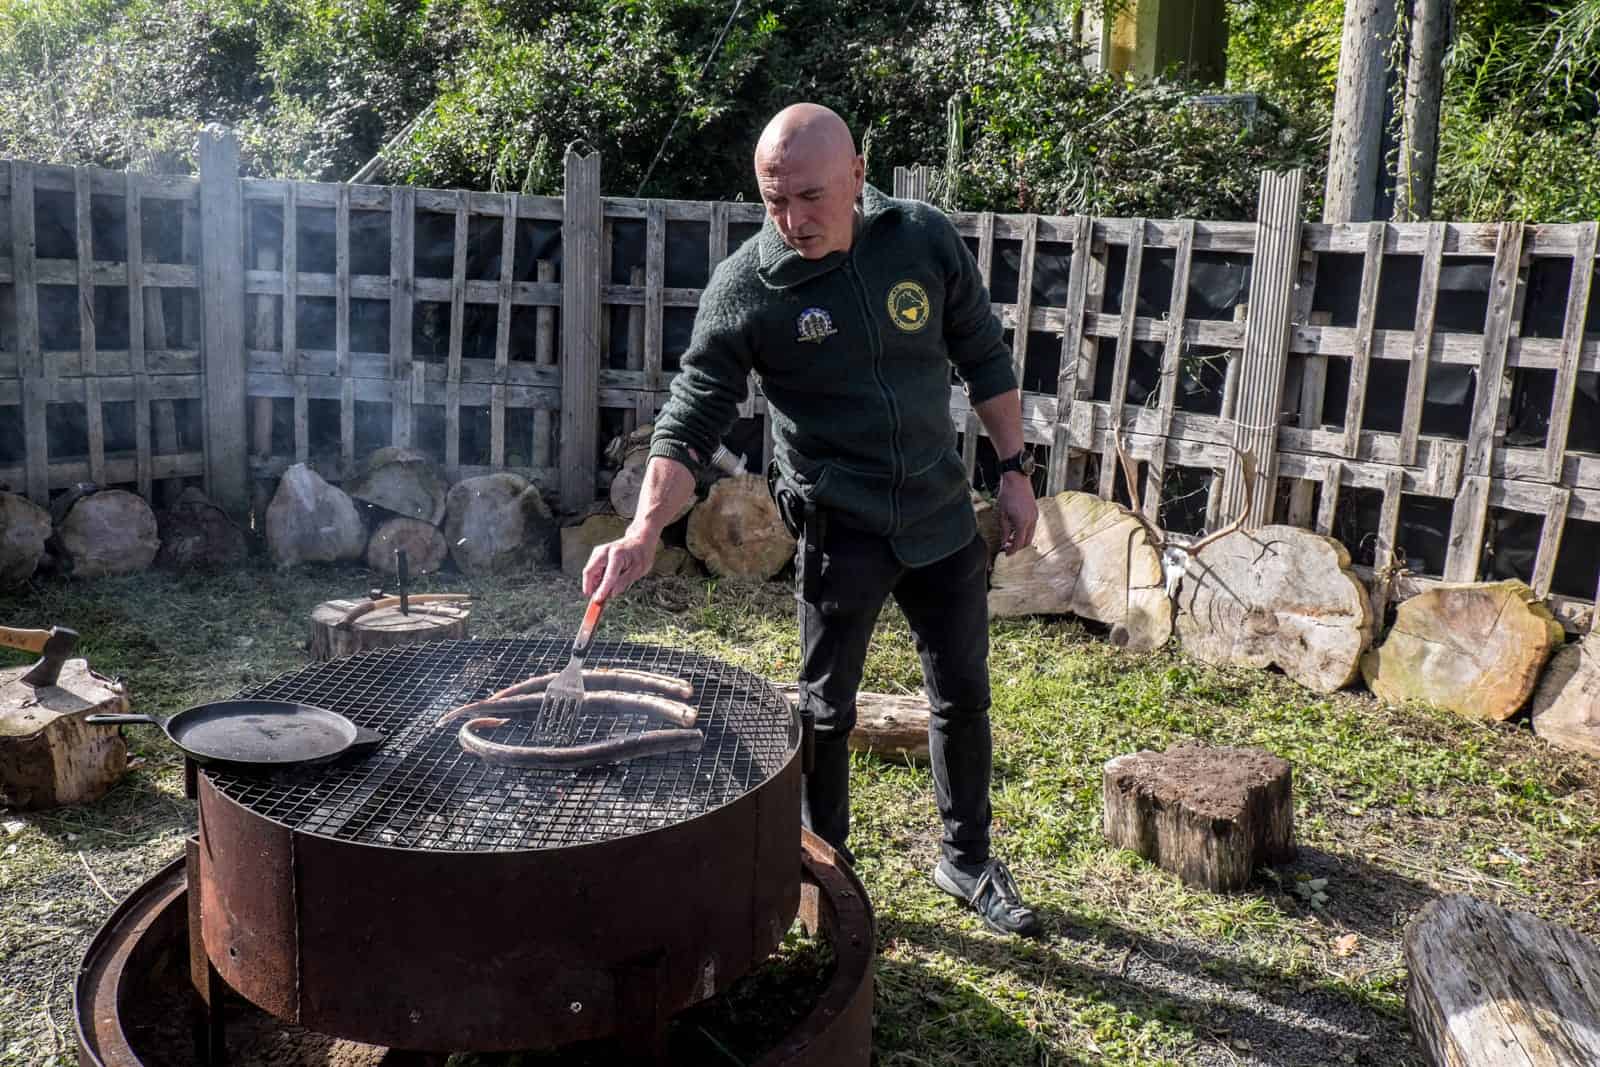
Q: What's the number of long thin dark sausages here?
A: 3